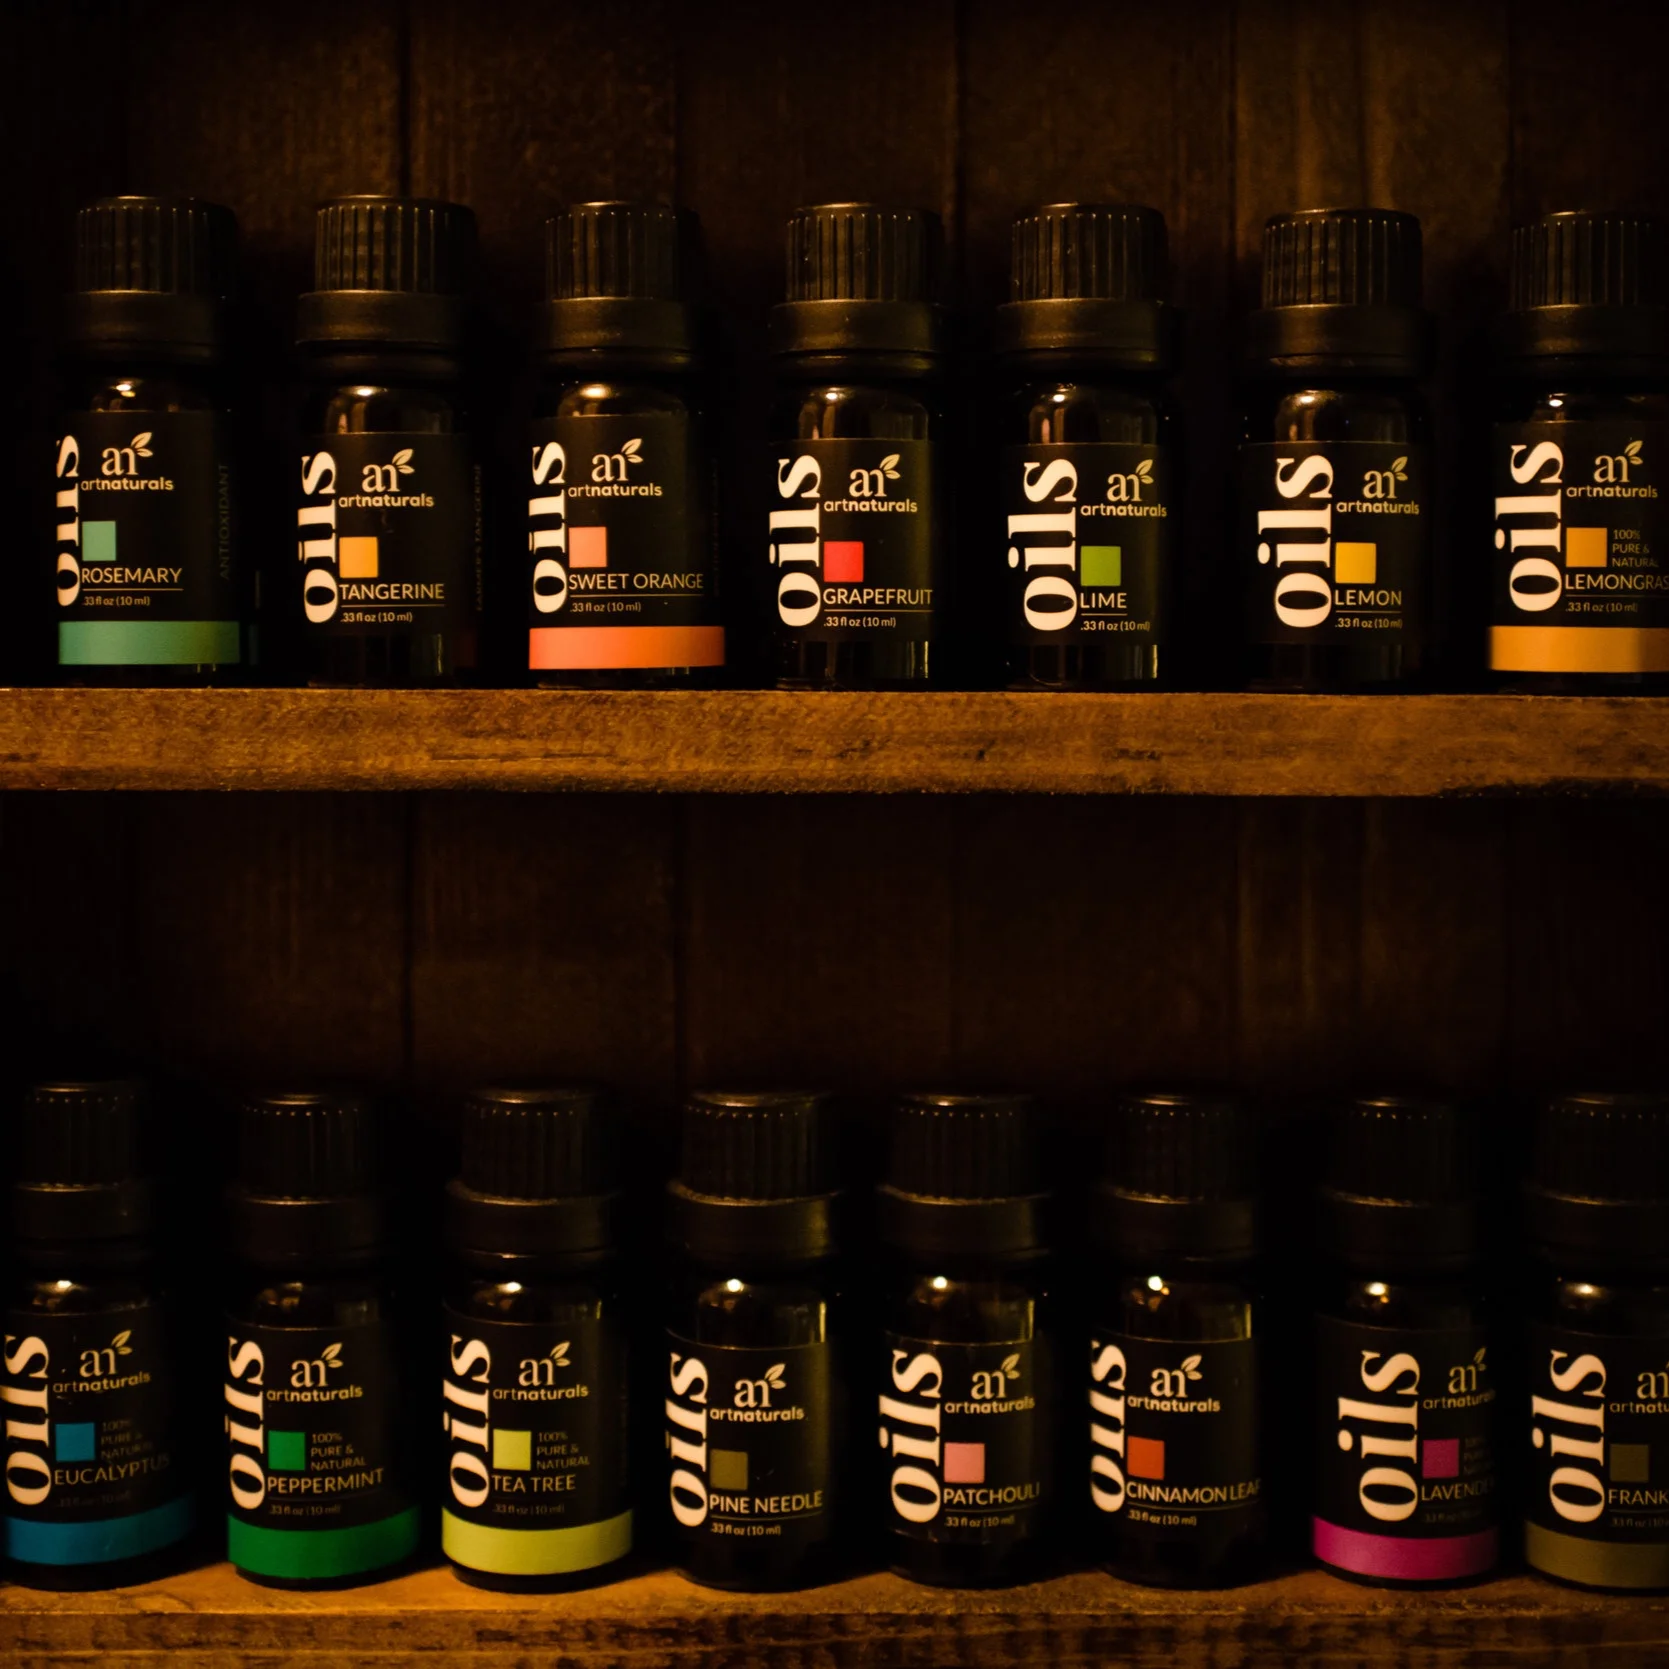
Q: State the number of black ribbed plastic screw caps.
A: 15